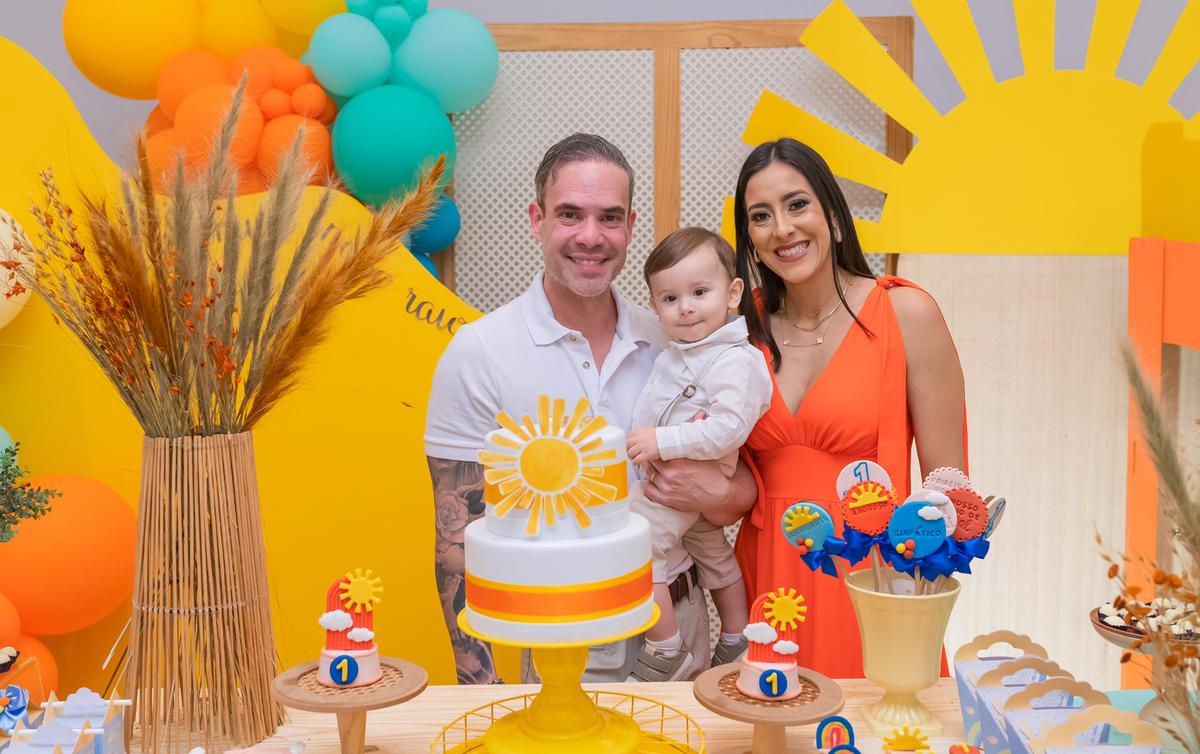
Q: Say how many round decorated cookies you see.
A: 8